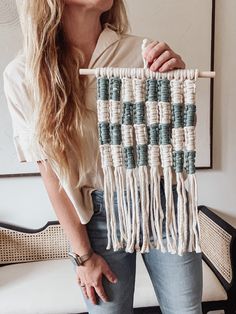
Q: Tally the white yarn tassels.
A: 8